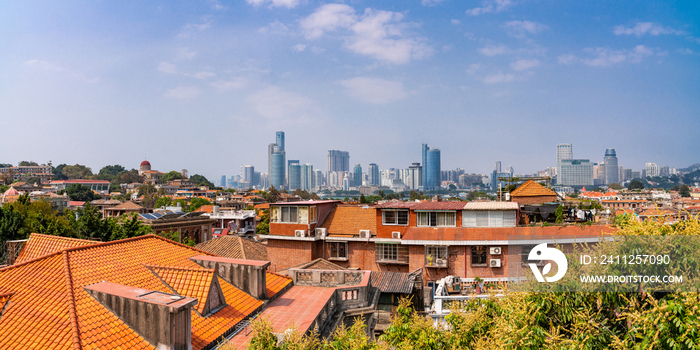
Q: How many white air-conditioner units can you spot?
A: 7